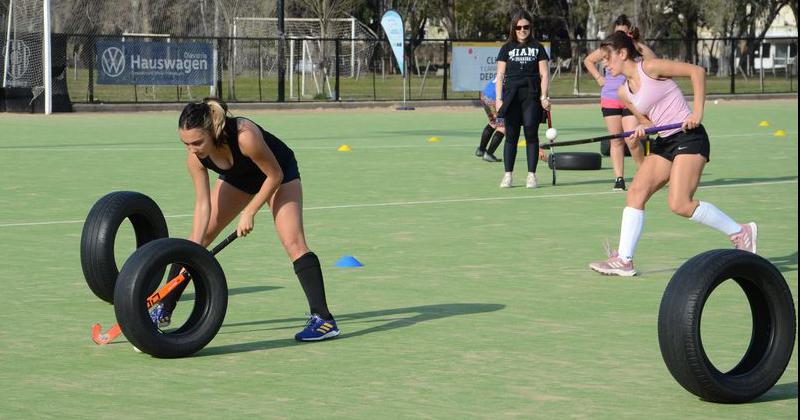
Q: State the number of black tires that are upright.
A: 3